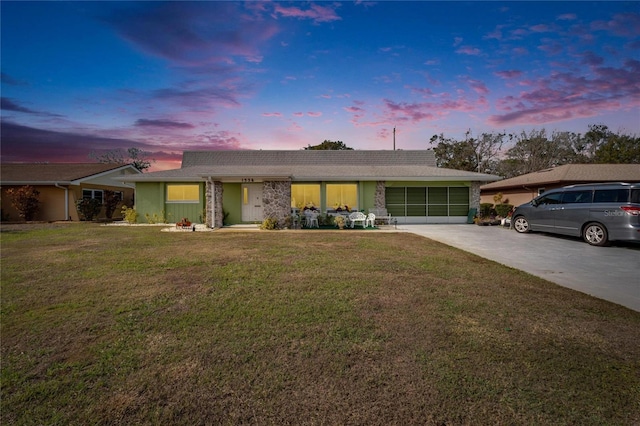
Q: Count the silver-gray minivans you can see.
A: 1